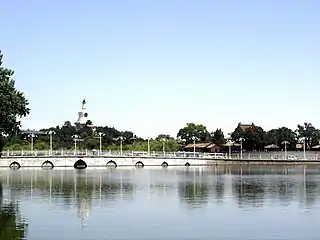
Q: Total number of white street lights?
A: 12